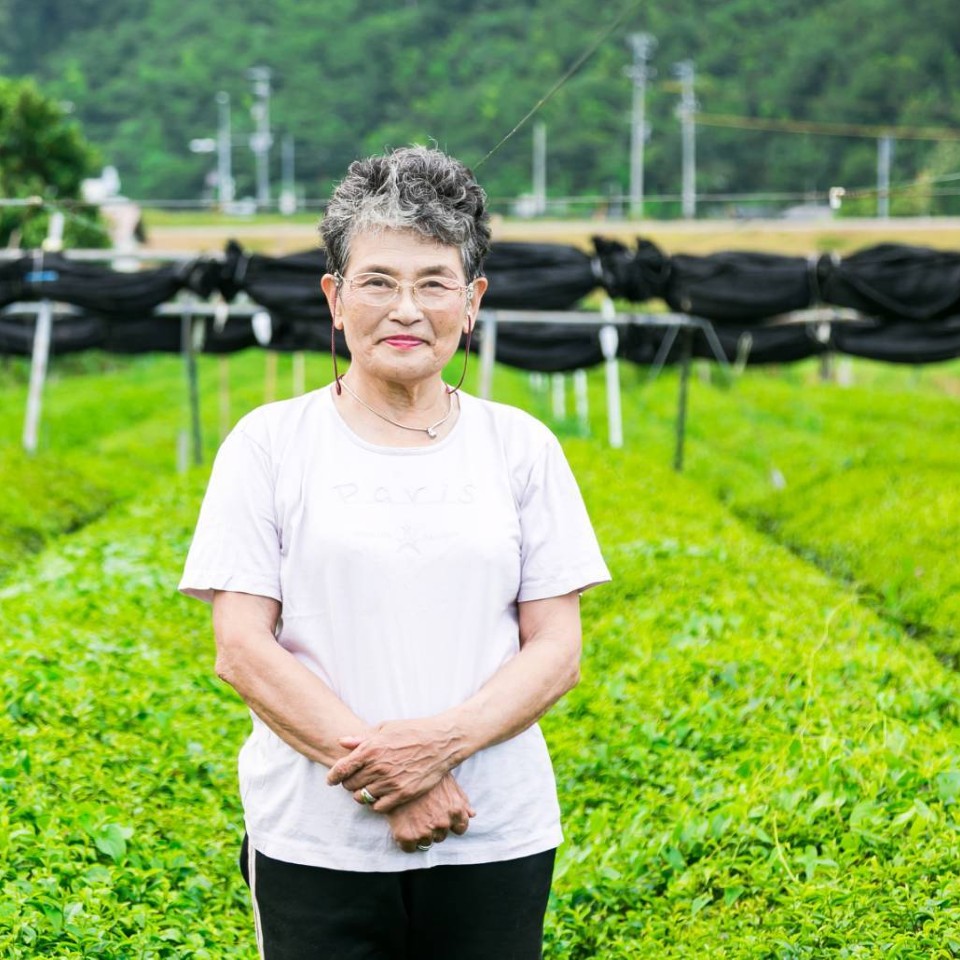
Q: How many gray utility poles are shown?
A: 7